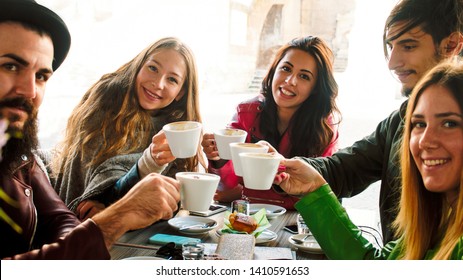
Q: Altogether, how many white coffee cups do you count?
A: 5